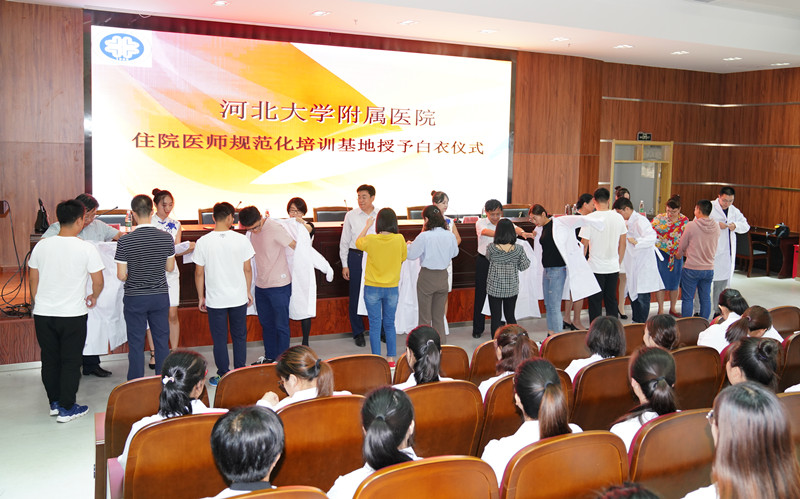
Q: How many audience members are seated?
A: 15